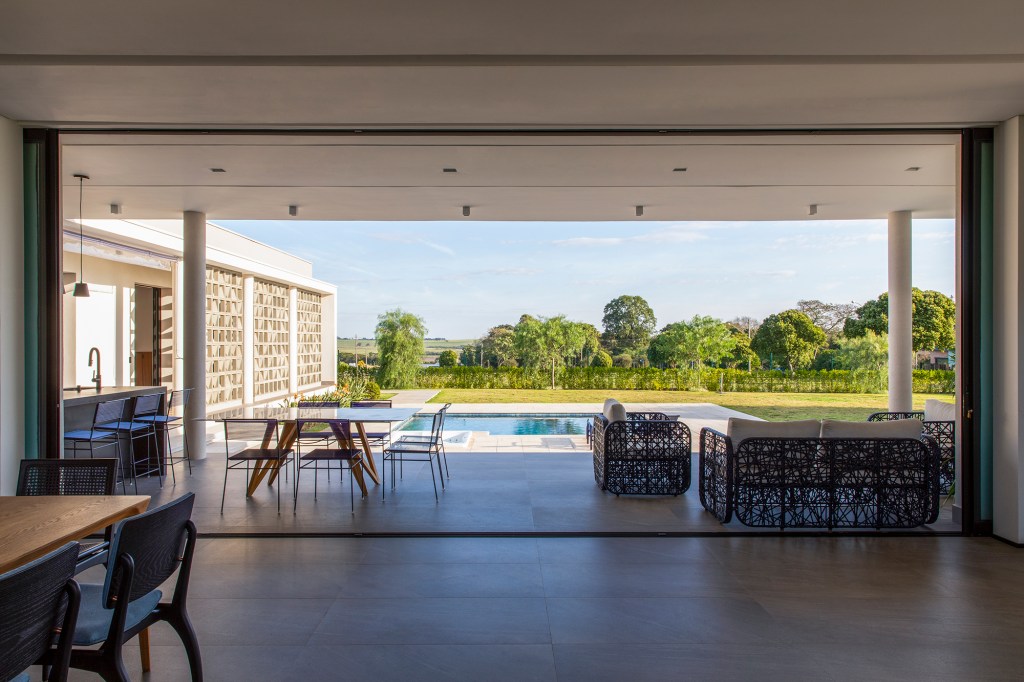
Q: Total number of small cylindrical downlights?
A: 5